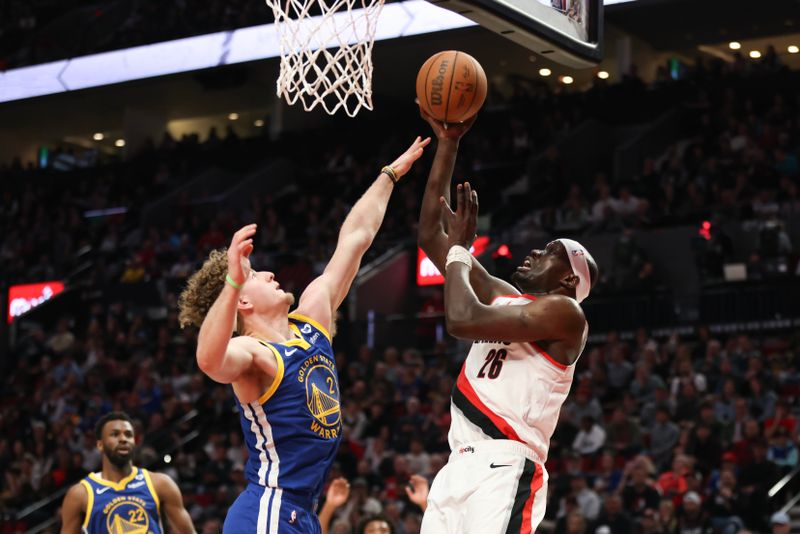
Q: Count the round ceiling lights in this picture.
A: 10